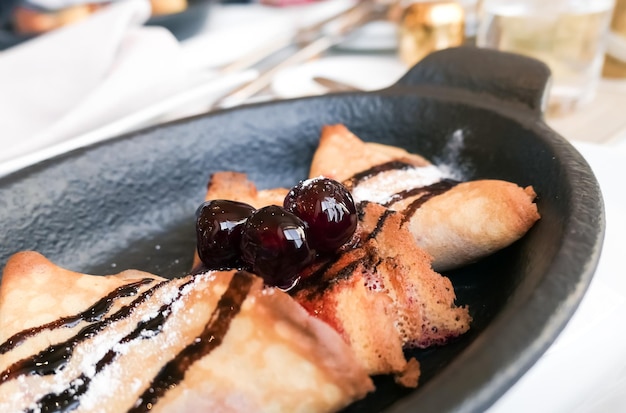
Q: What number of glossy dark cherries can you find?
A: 3